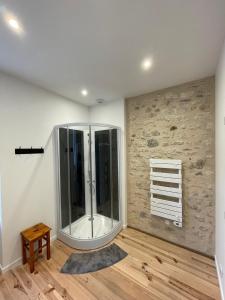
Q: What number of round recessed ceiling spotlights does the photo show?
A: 3